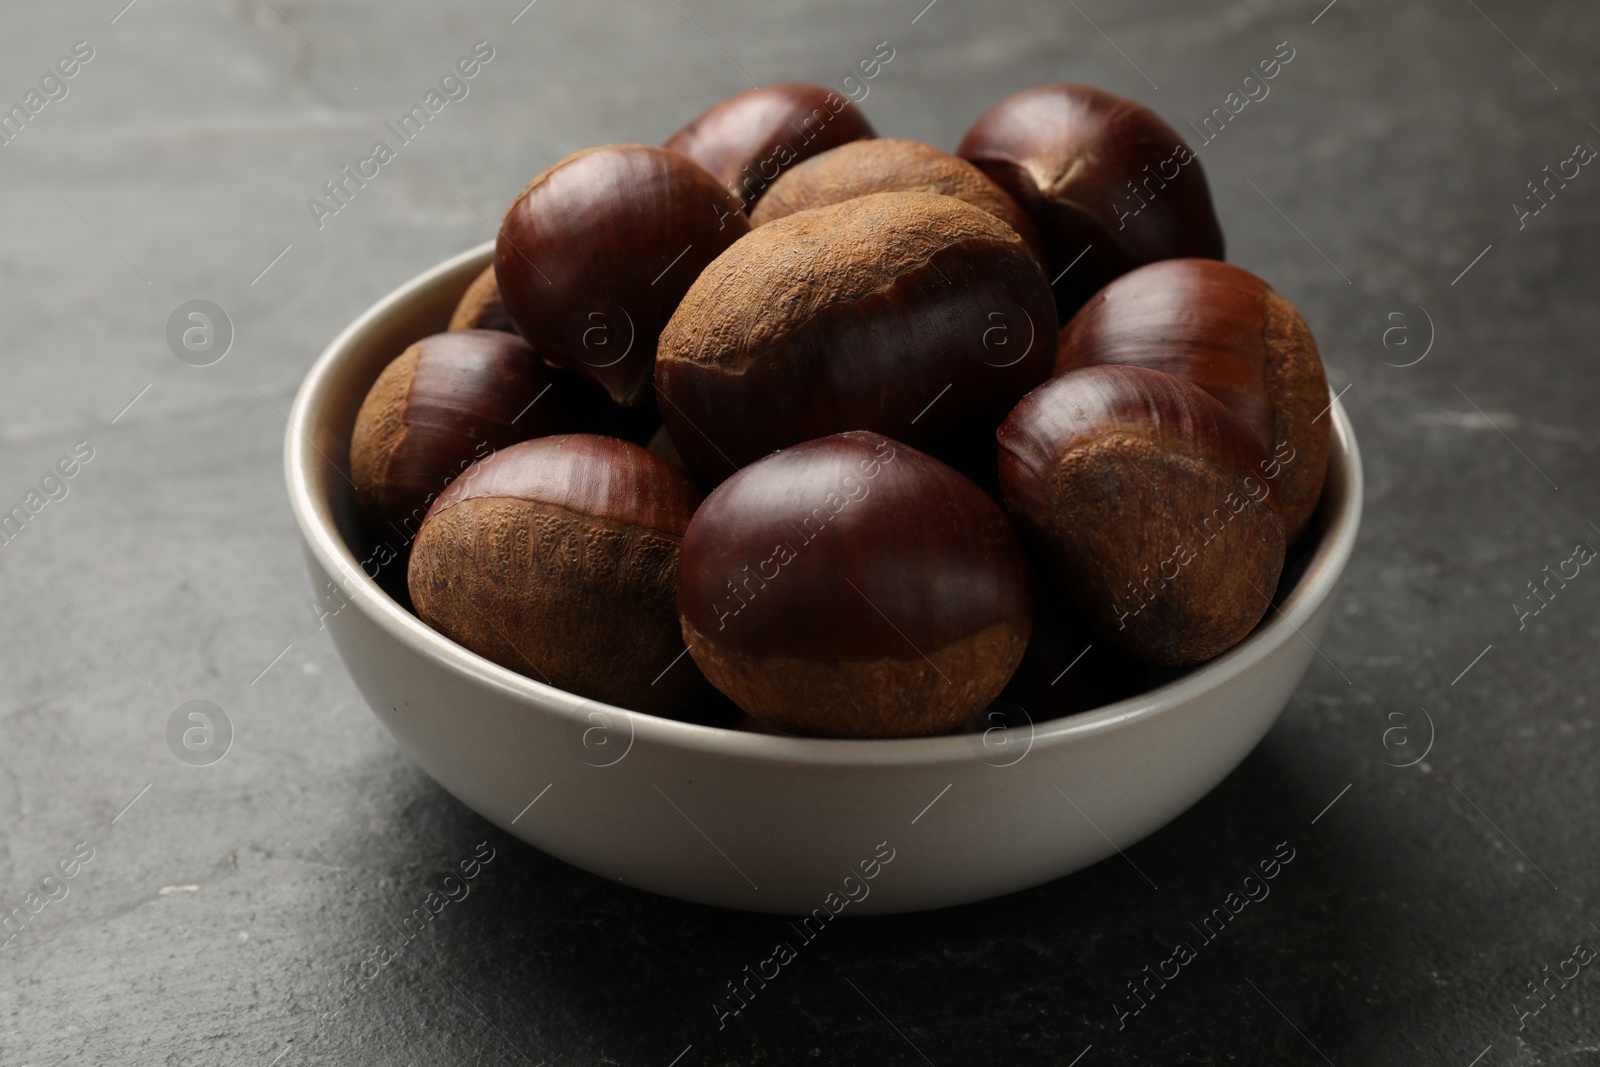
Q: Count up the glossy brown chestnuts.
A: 11